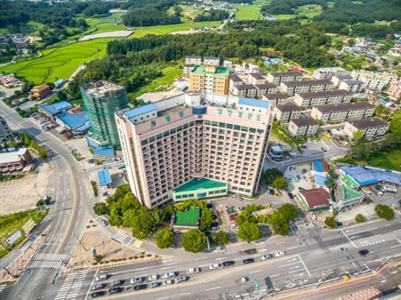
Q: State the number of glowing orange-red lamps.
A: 0